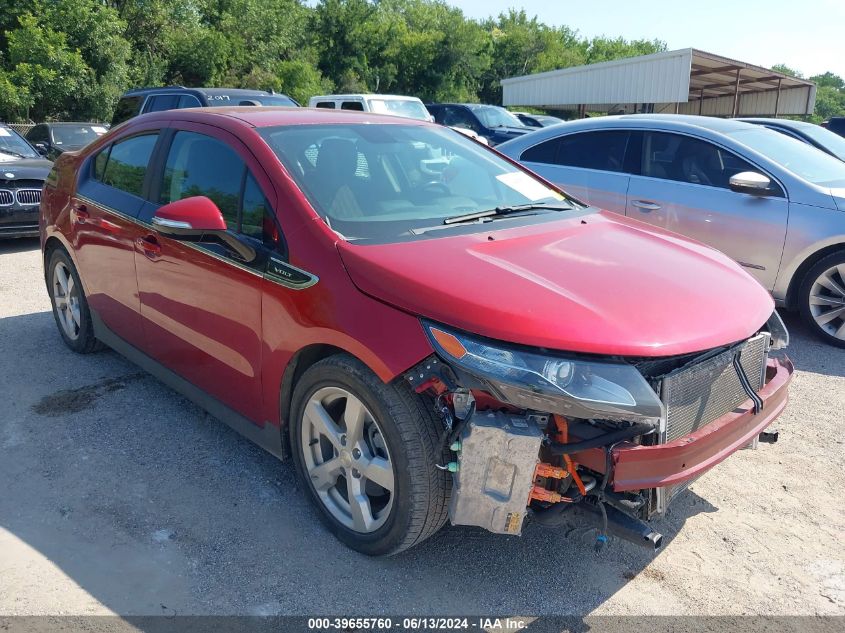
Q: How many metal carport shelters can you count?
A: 1